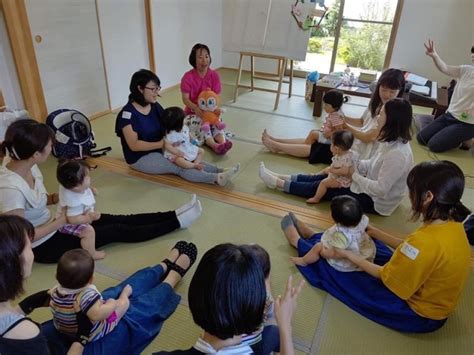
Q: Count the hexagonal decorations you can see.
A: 1